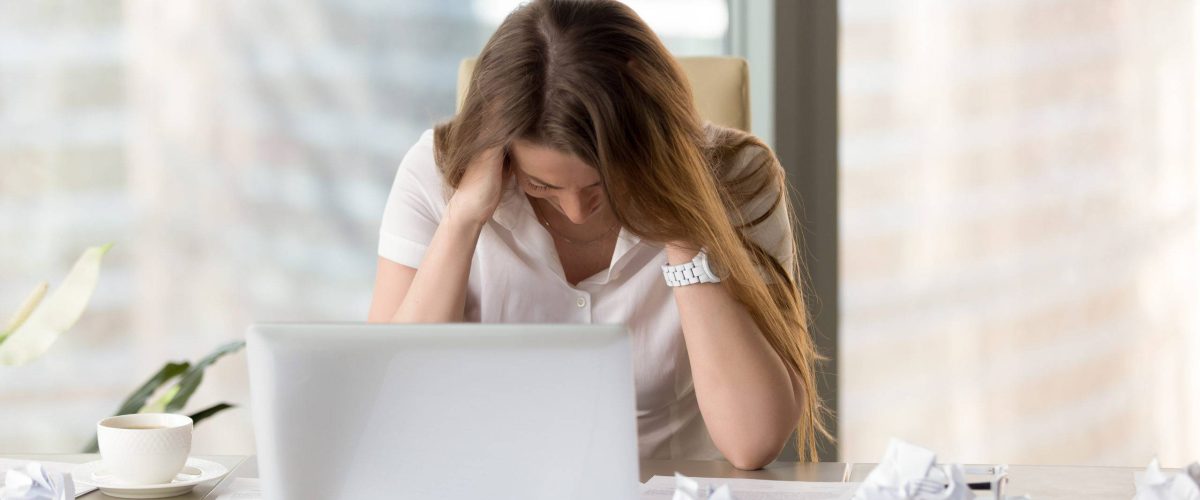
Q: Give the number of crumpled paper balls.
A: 4